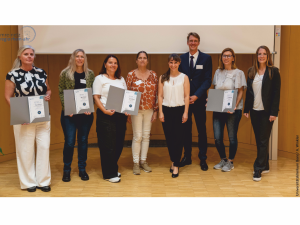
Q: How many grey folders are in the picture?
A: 4